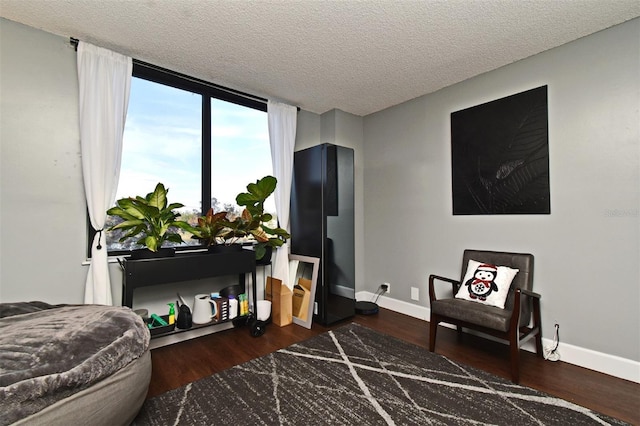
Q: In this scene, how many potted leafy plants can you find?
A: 3